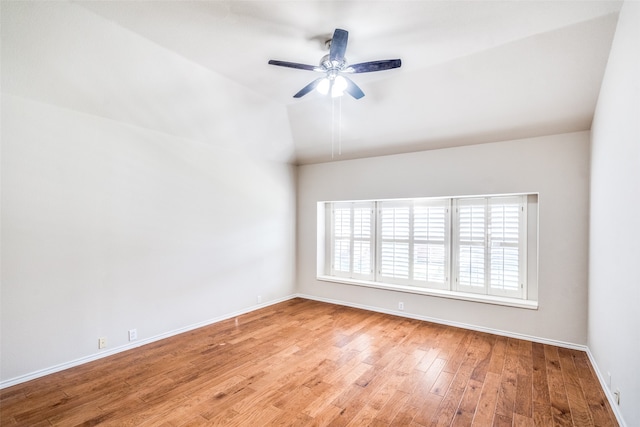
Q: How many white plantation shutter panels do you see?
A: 6